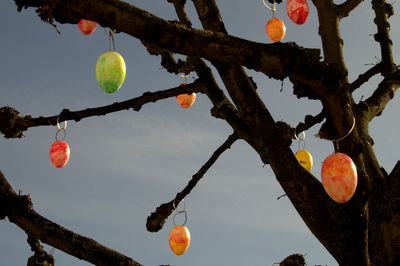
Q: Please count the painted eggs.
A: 9